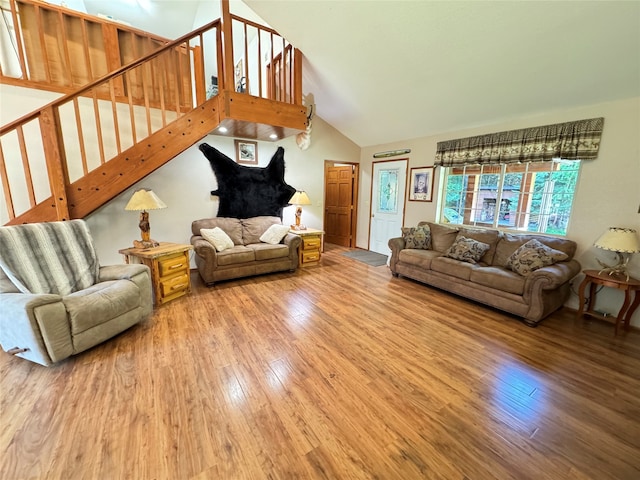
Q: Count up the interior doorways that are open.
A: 1